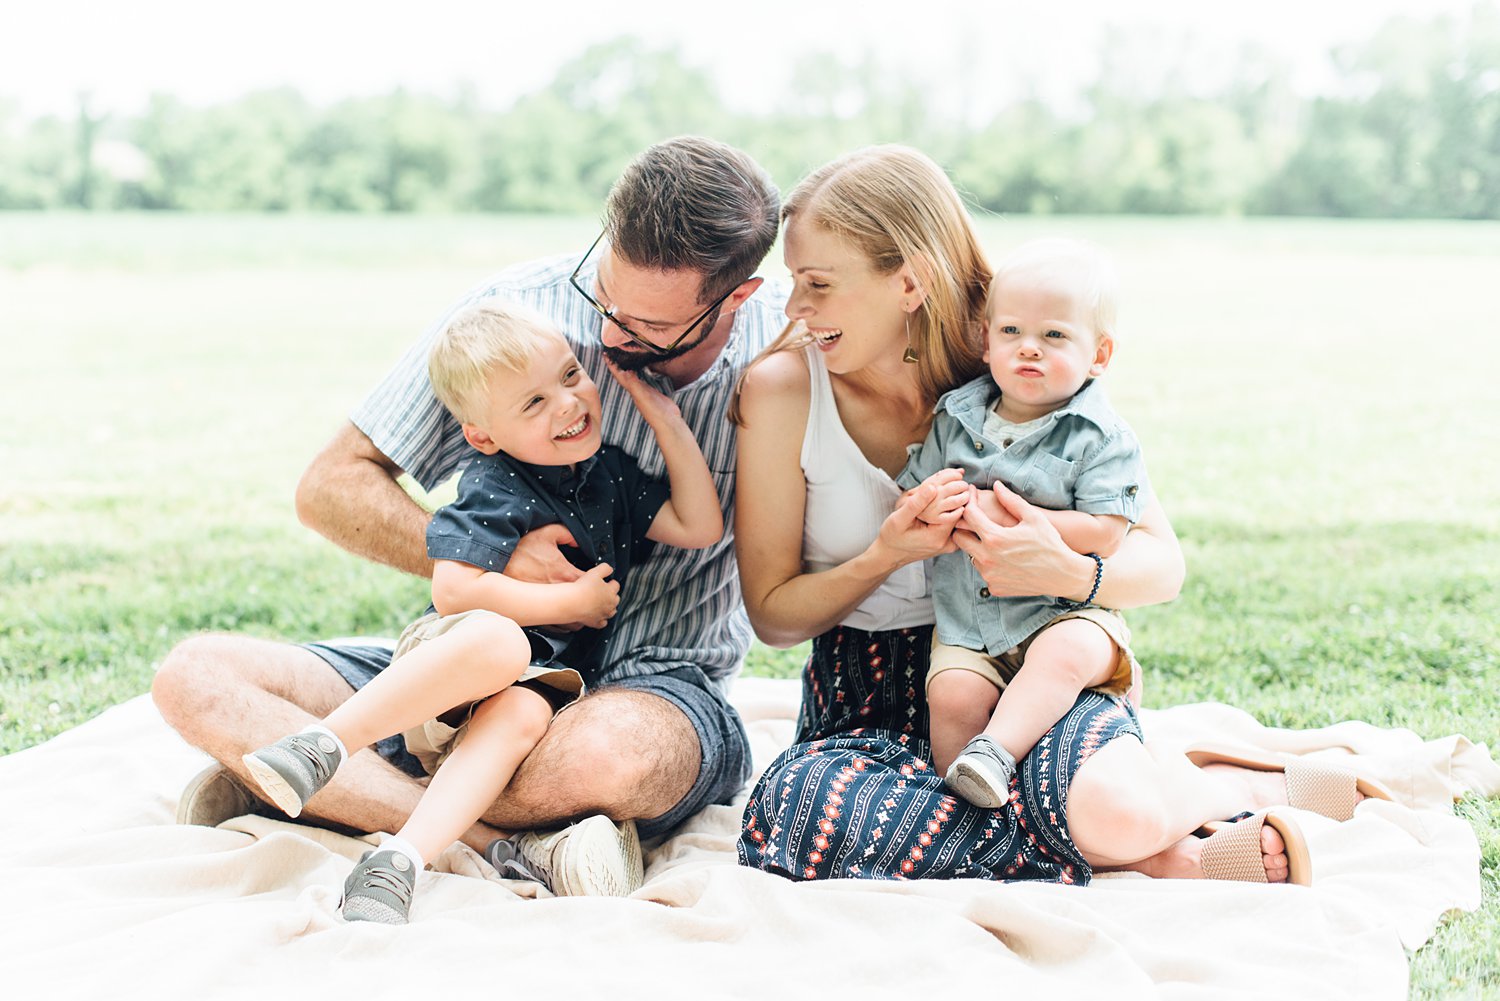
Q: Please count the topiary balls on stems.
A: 0